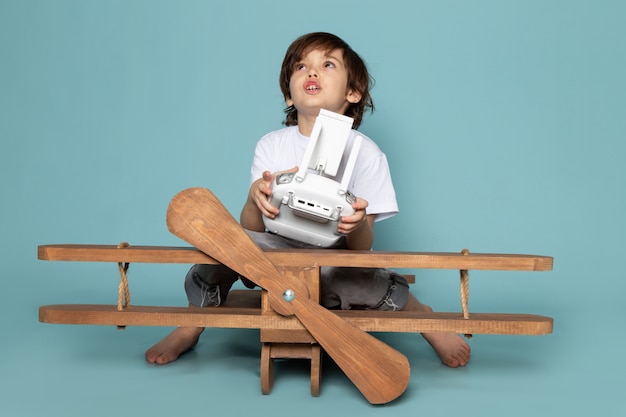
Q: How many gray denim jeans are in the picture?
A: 1